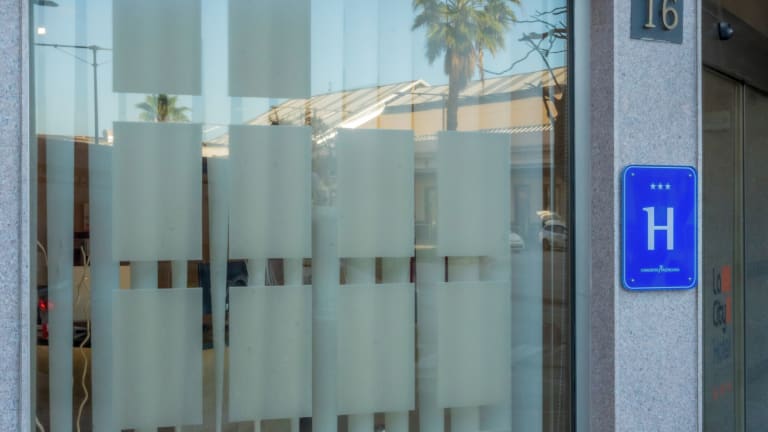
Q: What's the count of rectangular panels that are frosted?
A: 10